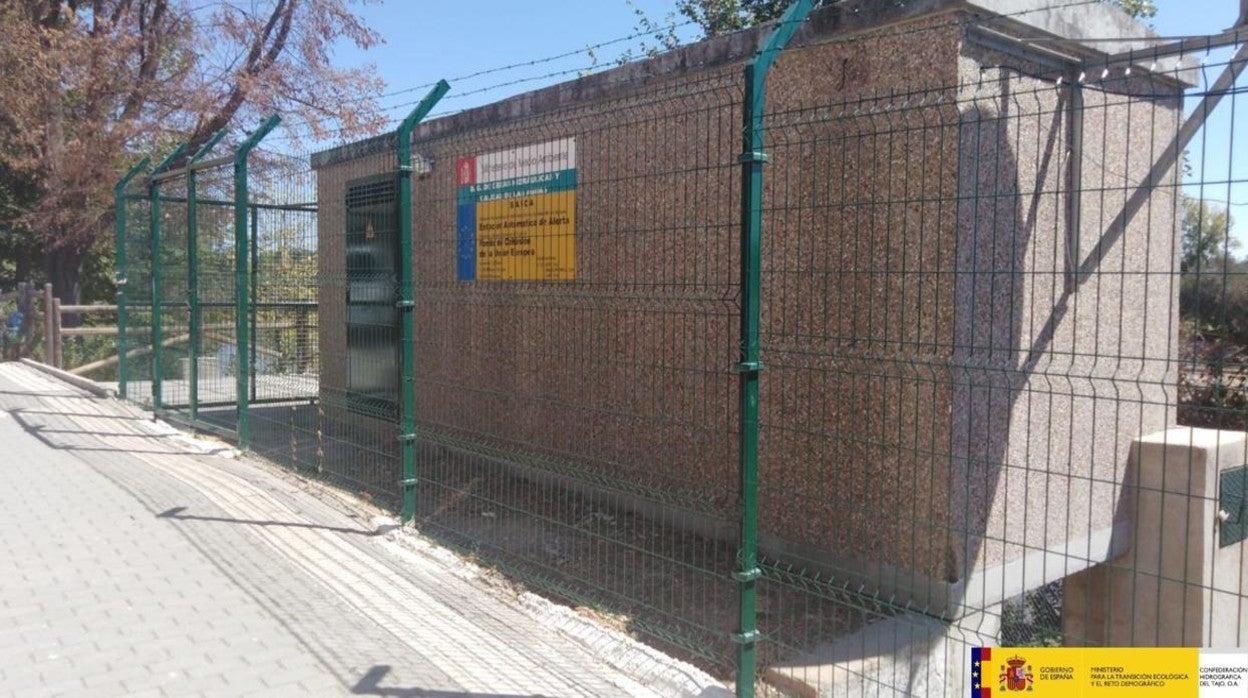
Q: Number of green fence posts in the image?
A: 6